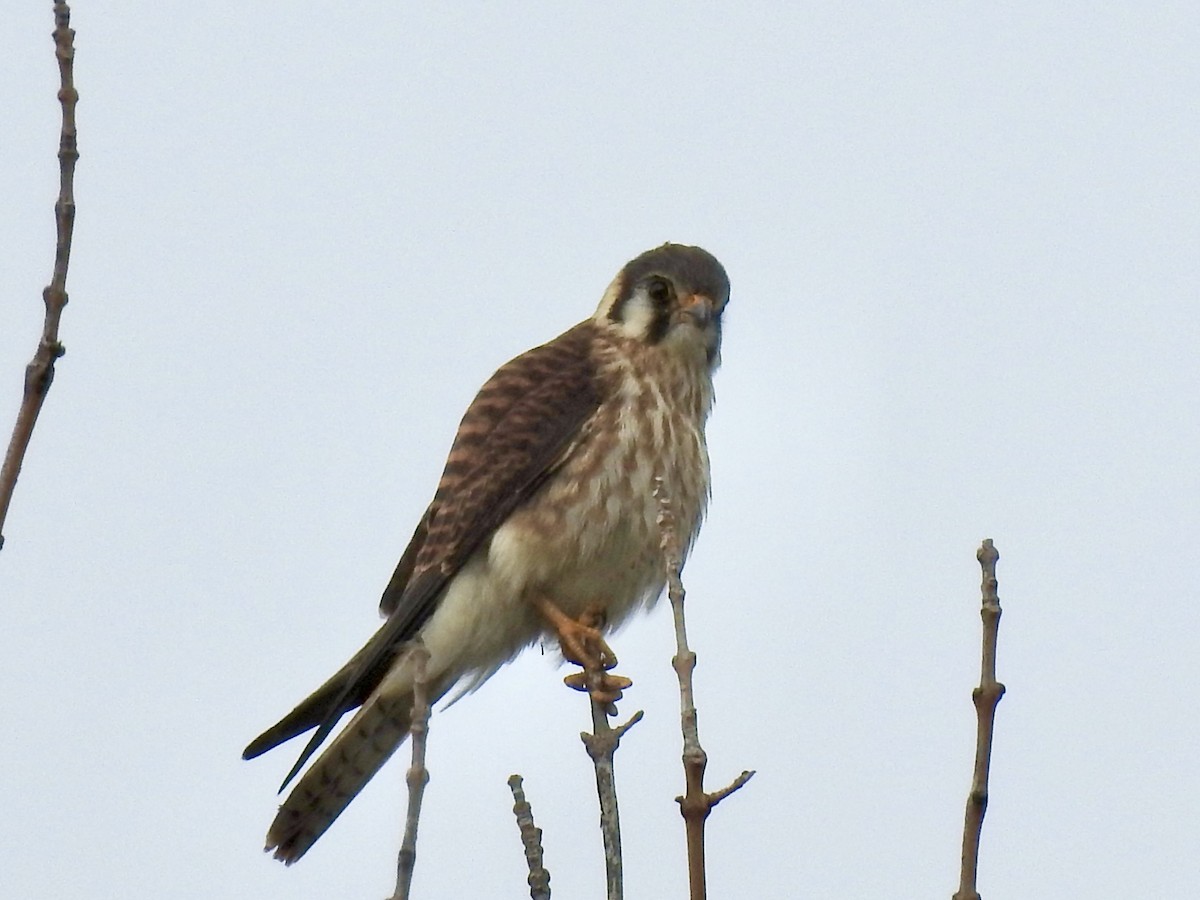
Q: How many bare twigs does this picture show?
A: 6